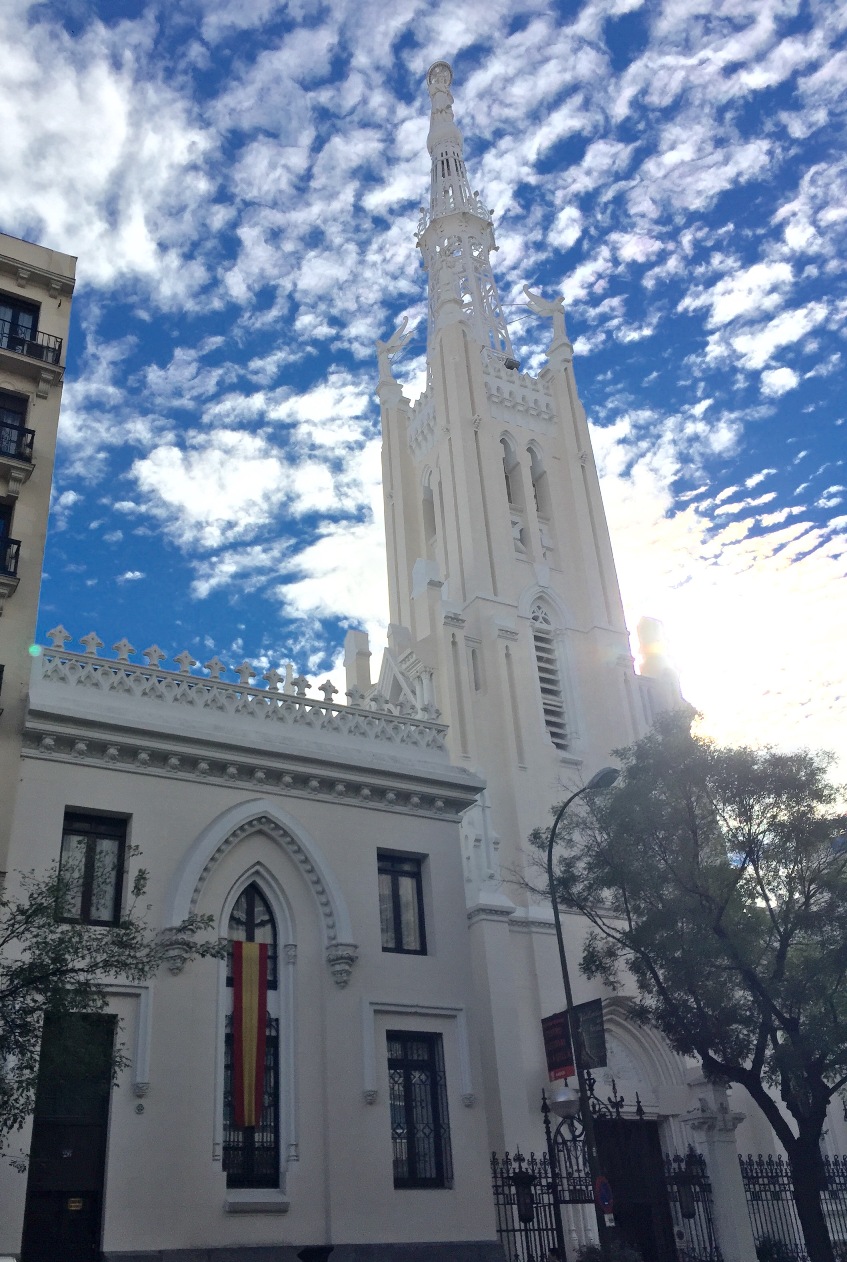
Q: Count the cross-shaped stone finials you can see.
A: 14